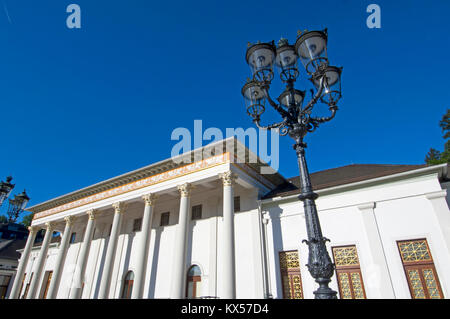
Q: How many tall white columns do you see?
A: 8